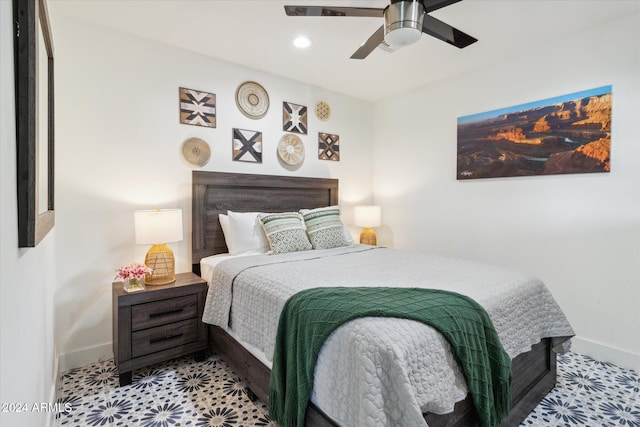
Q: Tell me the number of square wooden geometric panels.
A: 4